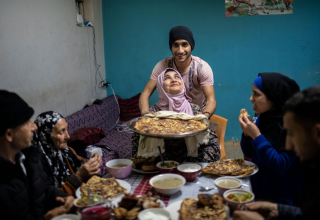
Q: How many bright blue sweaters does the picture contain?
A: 1